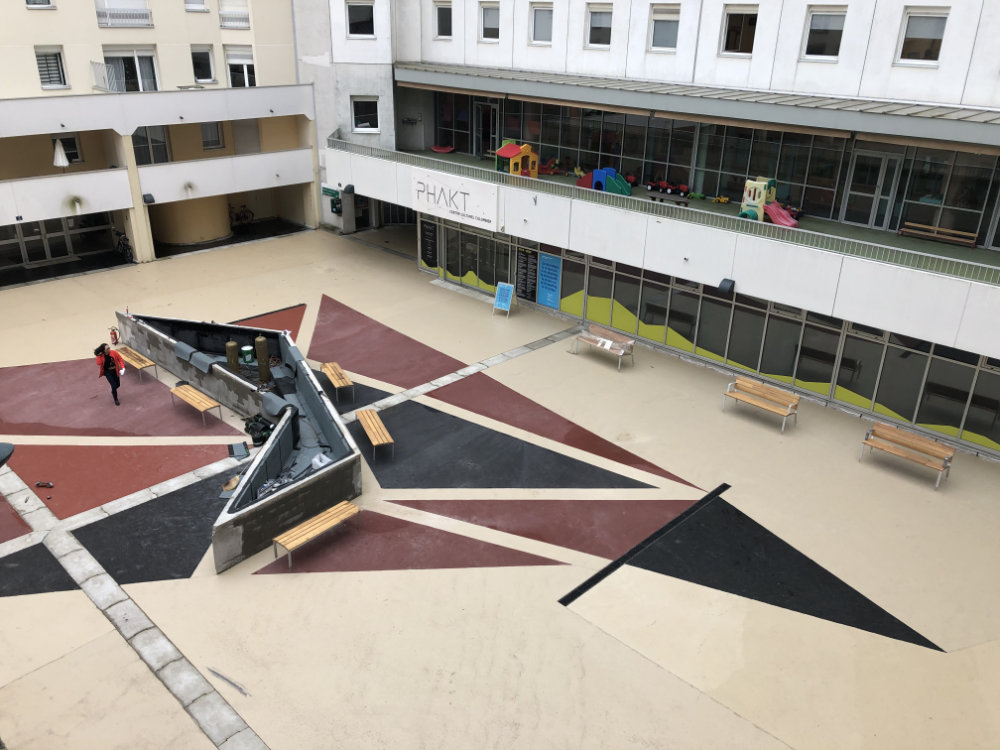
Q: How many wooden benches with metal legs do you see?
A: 8